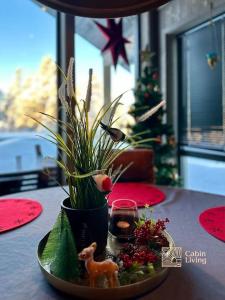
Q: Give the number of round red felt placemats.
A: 3